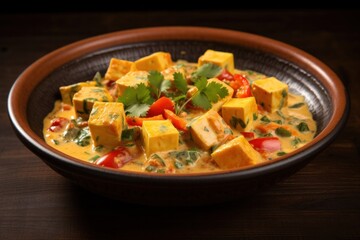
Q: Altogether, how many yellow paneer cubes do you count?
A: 13